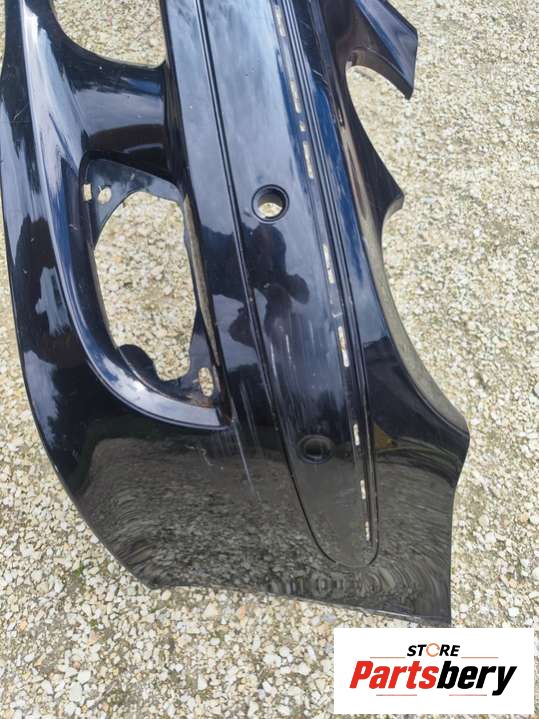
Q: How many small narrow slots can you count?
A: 9